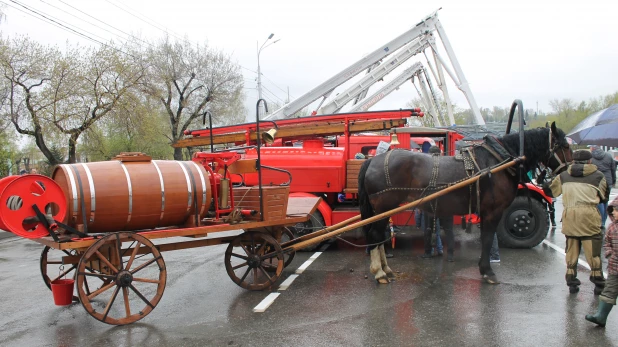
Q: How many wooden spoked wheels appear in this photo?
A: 4